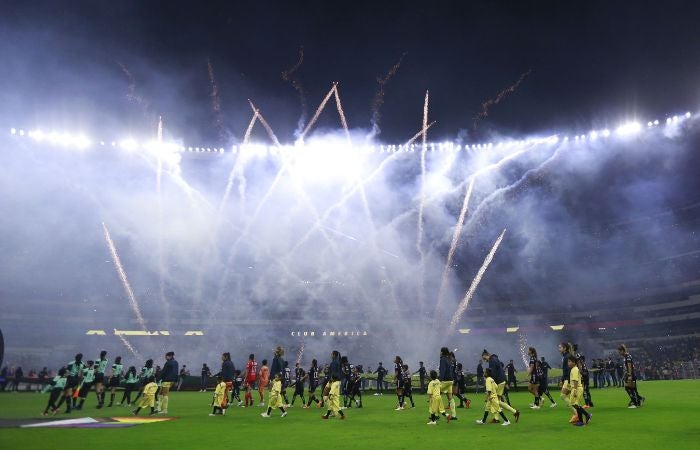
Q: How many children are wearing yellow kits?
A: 7